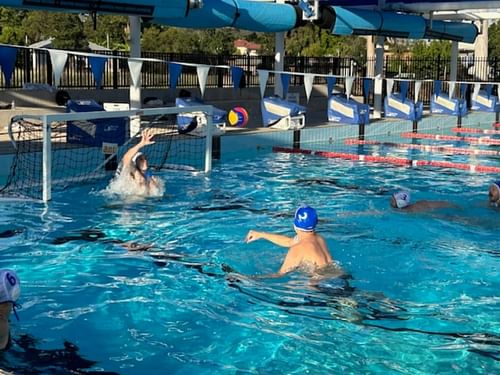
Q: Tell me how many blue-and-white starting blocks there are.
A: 7